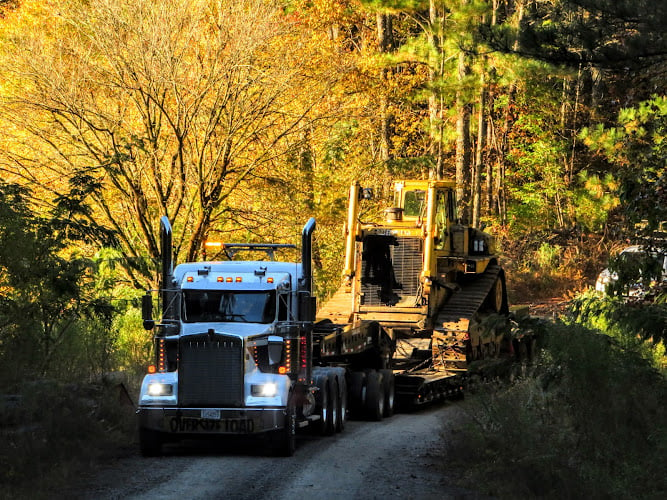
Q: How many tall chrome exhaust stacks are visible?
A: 2